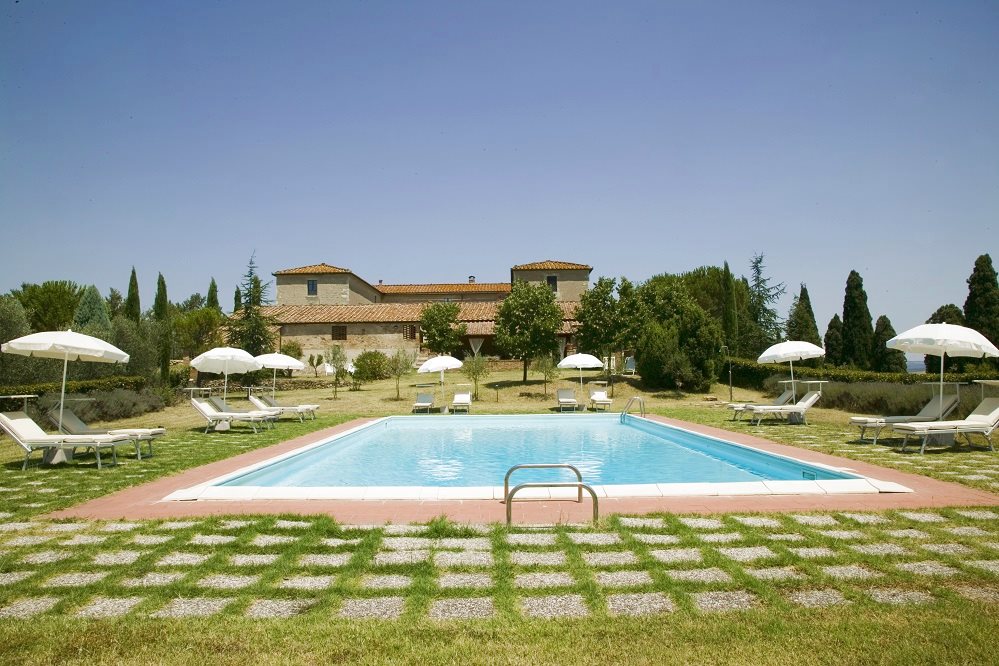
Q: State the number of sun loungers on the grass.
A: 14